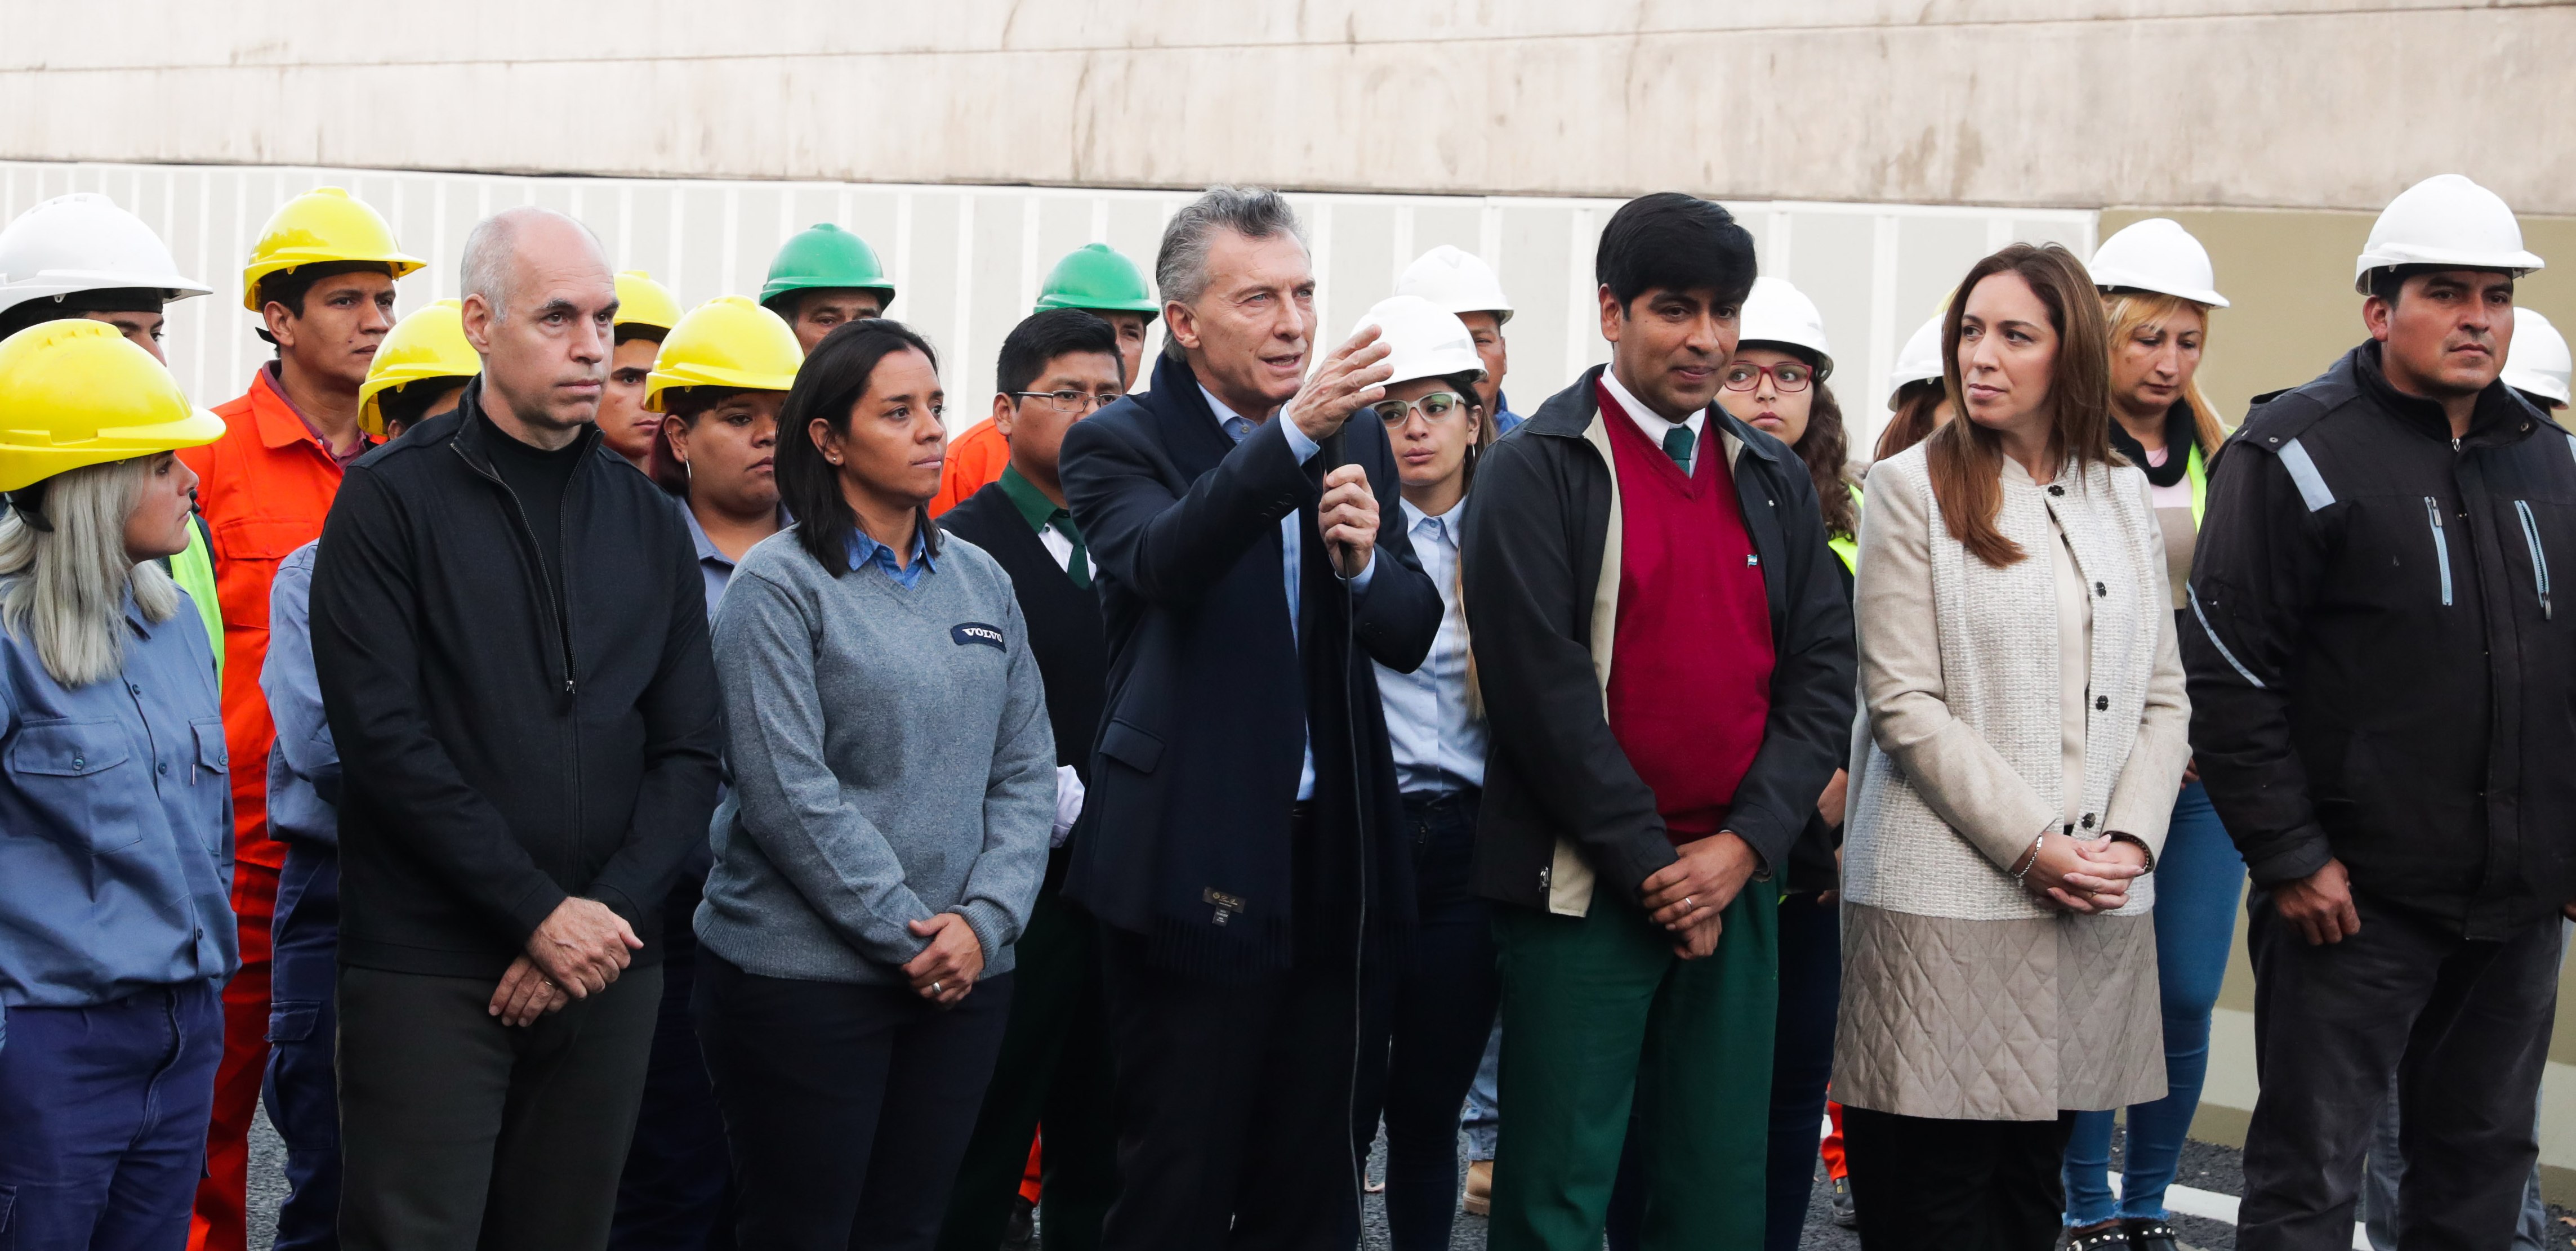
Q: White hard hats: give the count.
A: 8